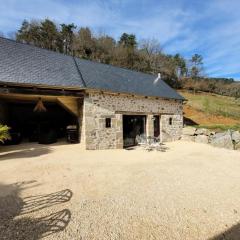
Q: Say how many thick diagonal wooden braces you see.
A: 1